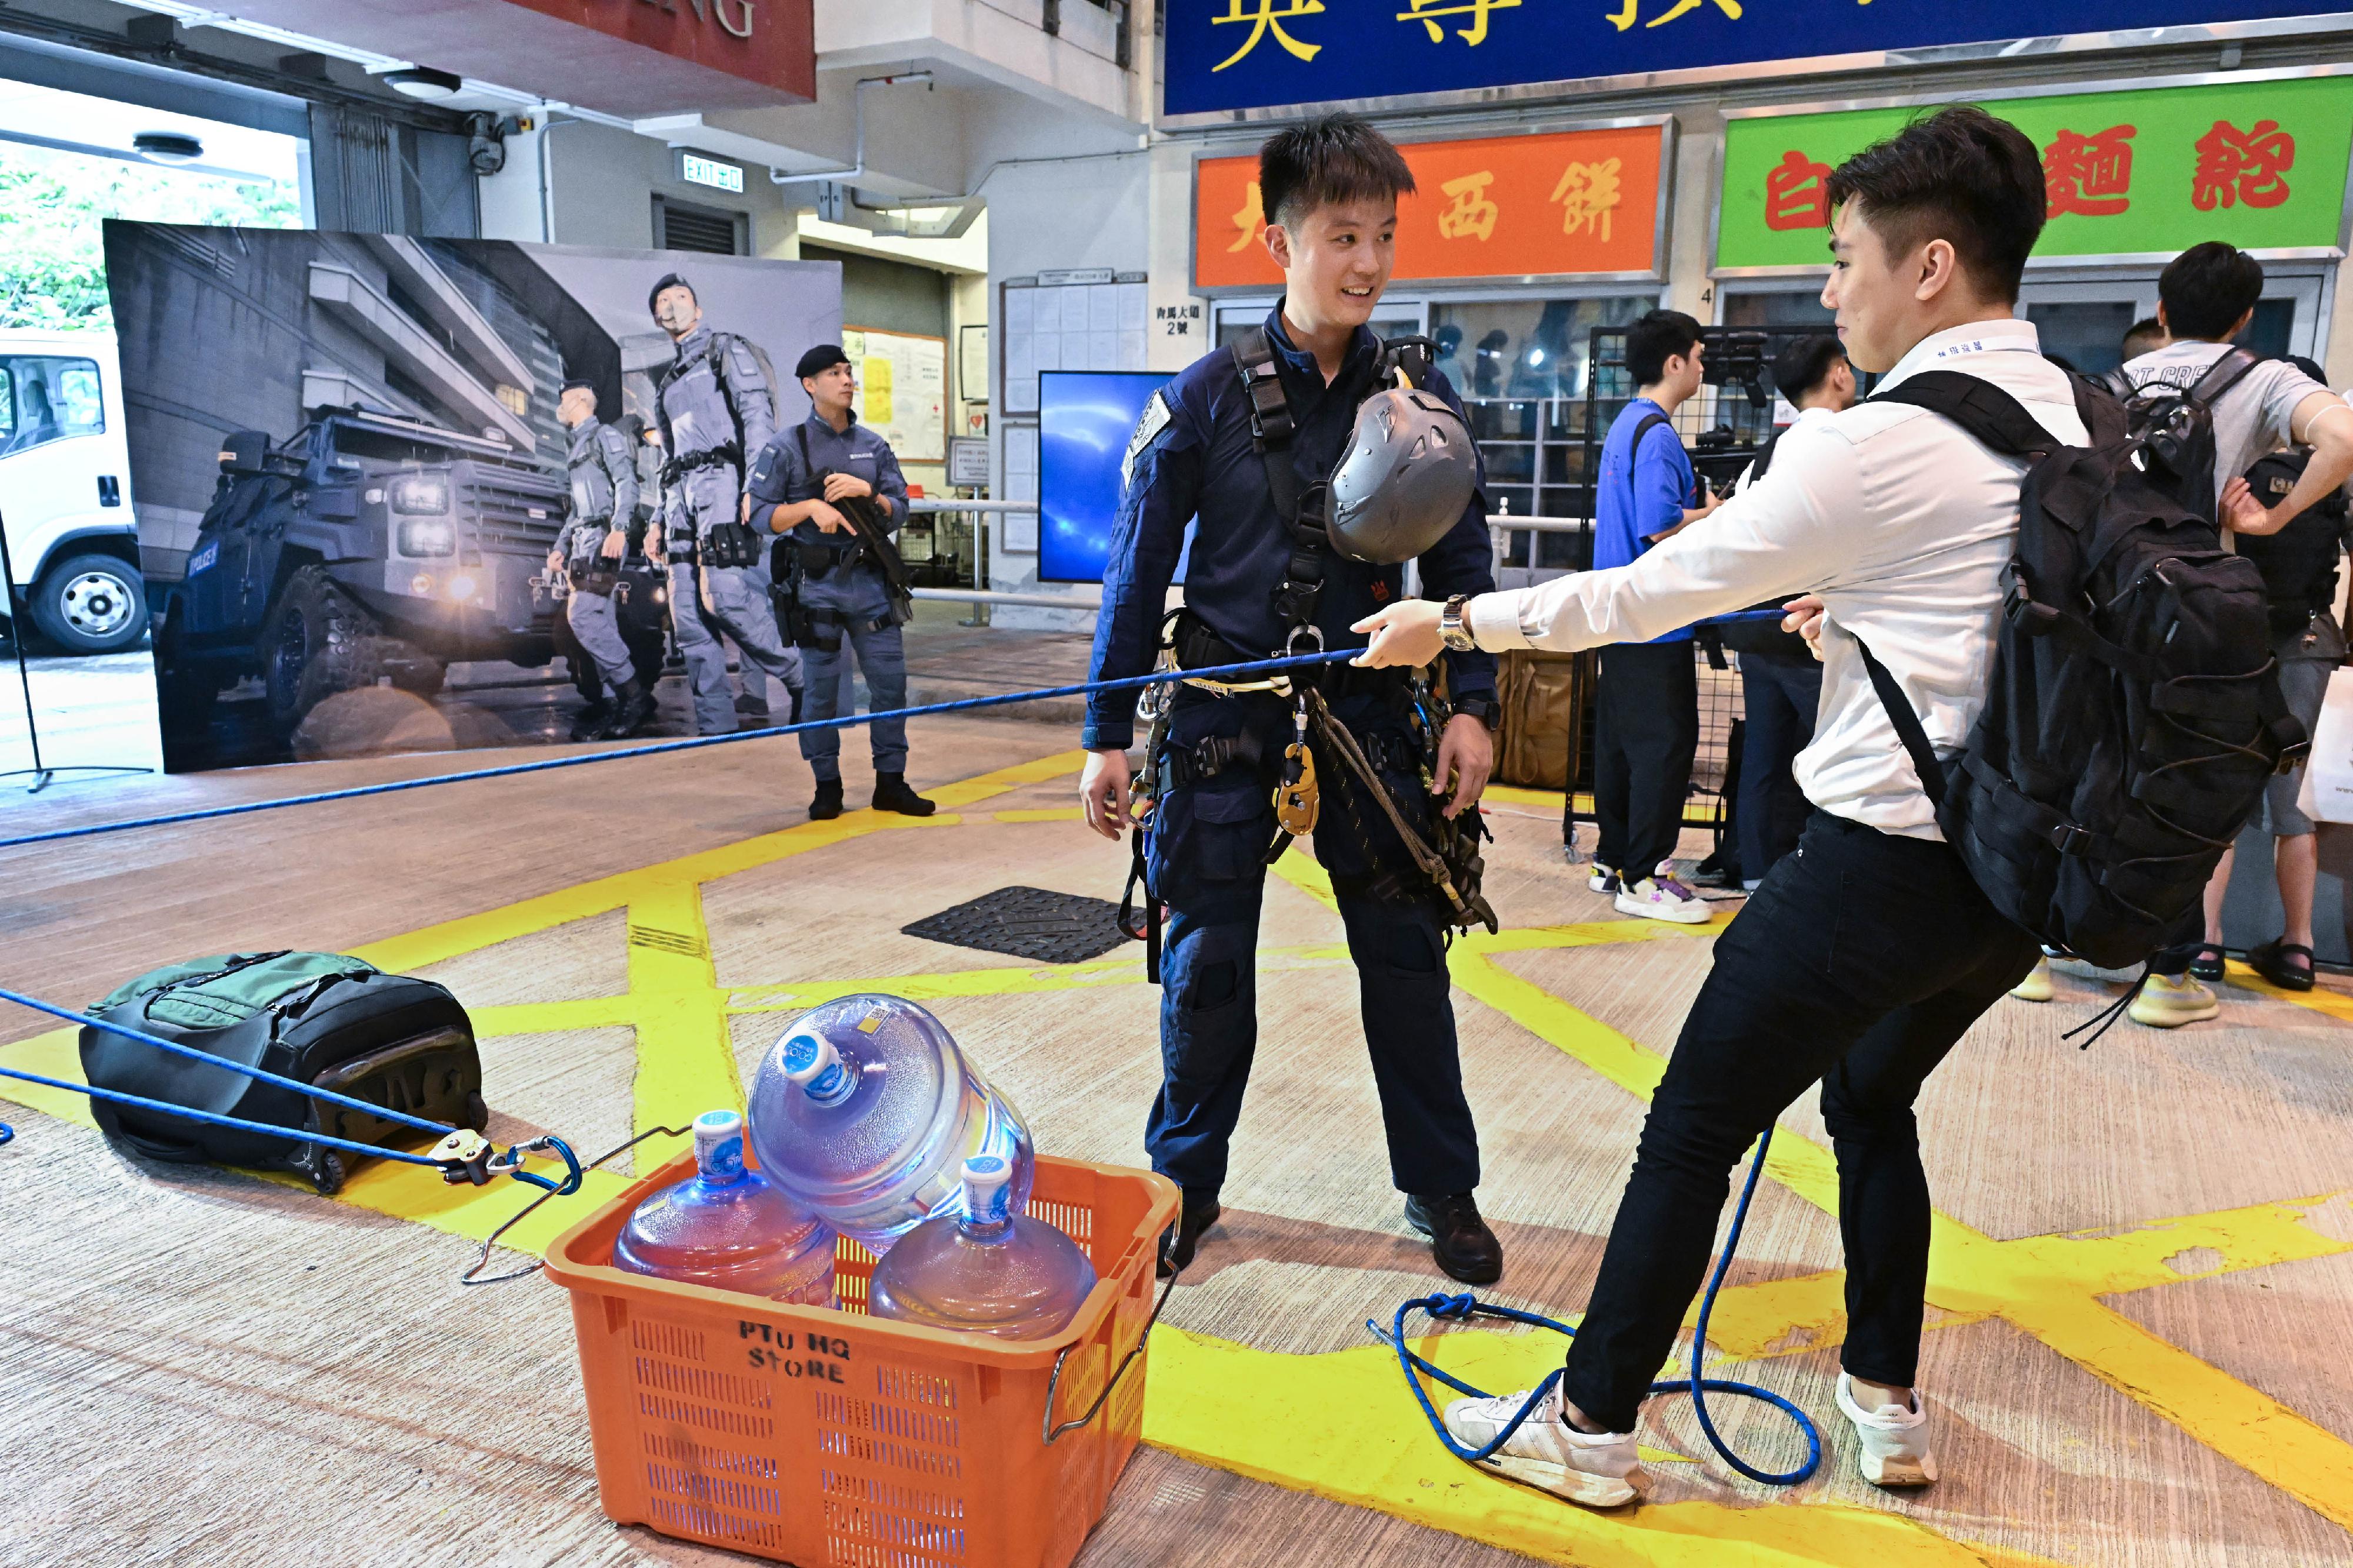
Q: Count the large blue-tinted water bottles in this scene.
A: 3